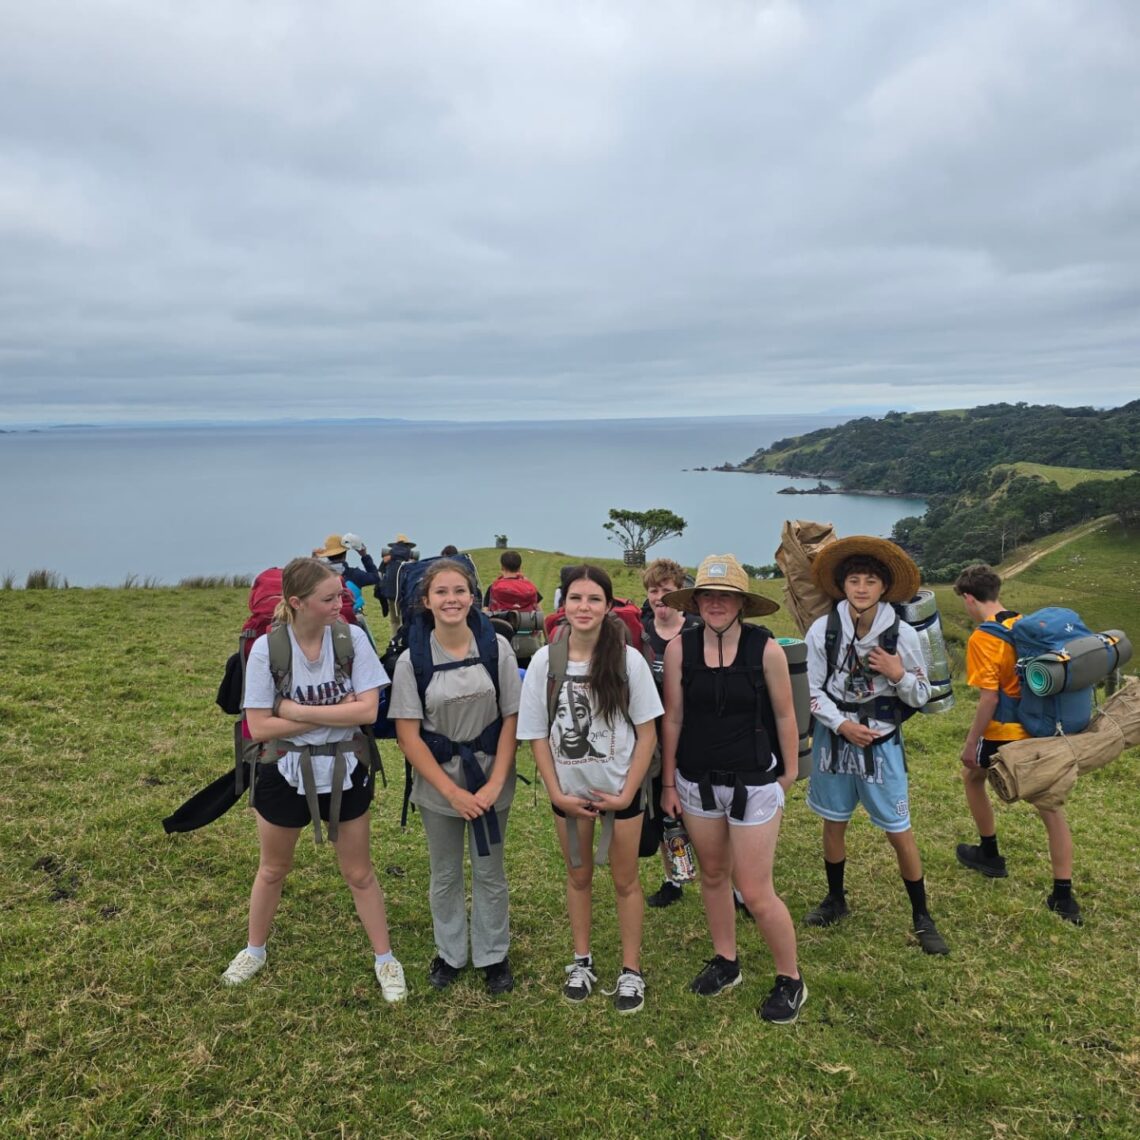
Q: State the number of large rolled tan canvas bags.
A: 2